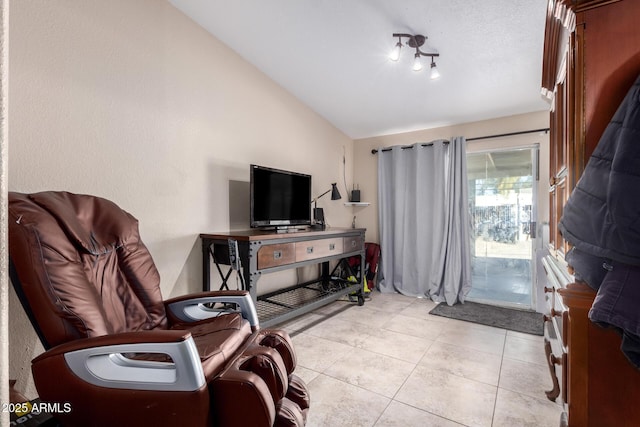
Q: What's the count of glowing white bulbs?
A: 3